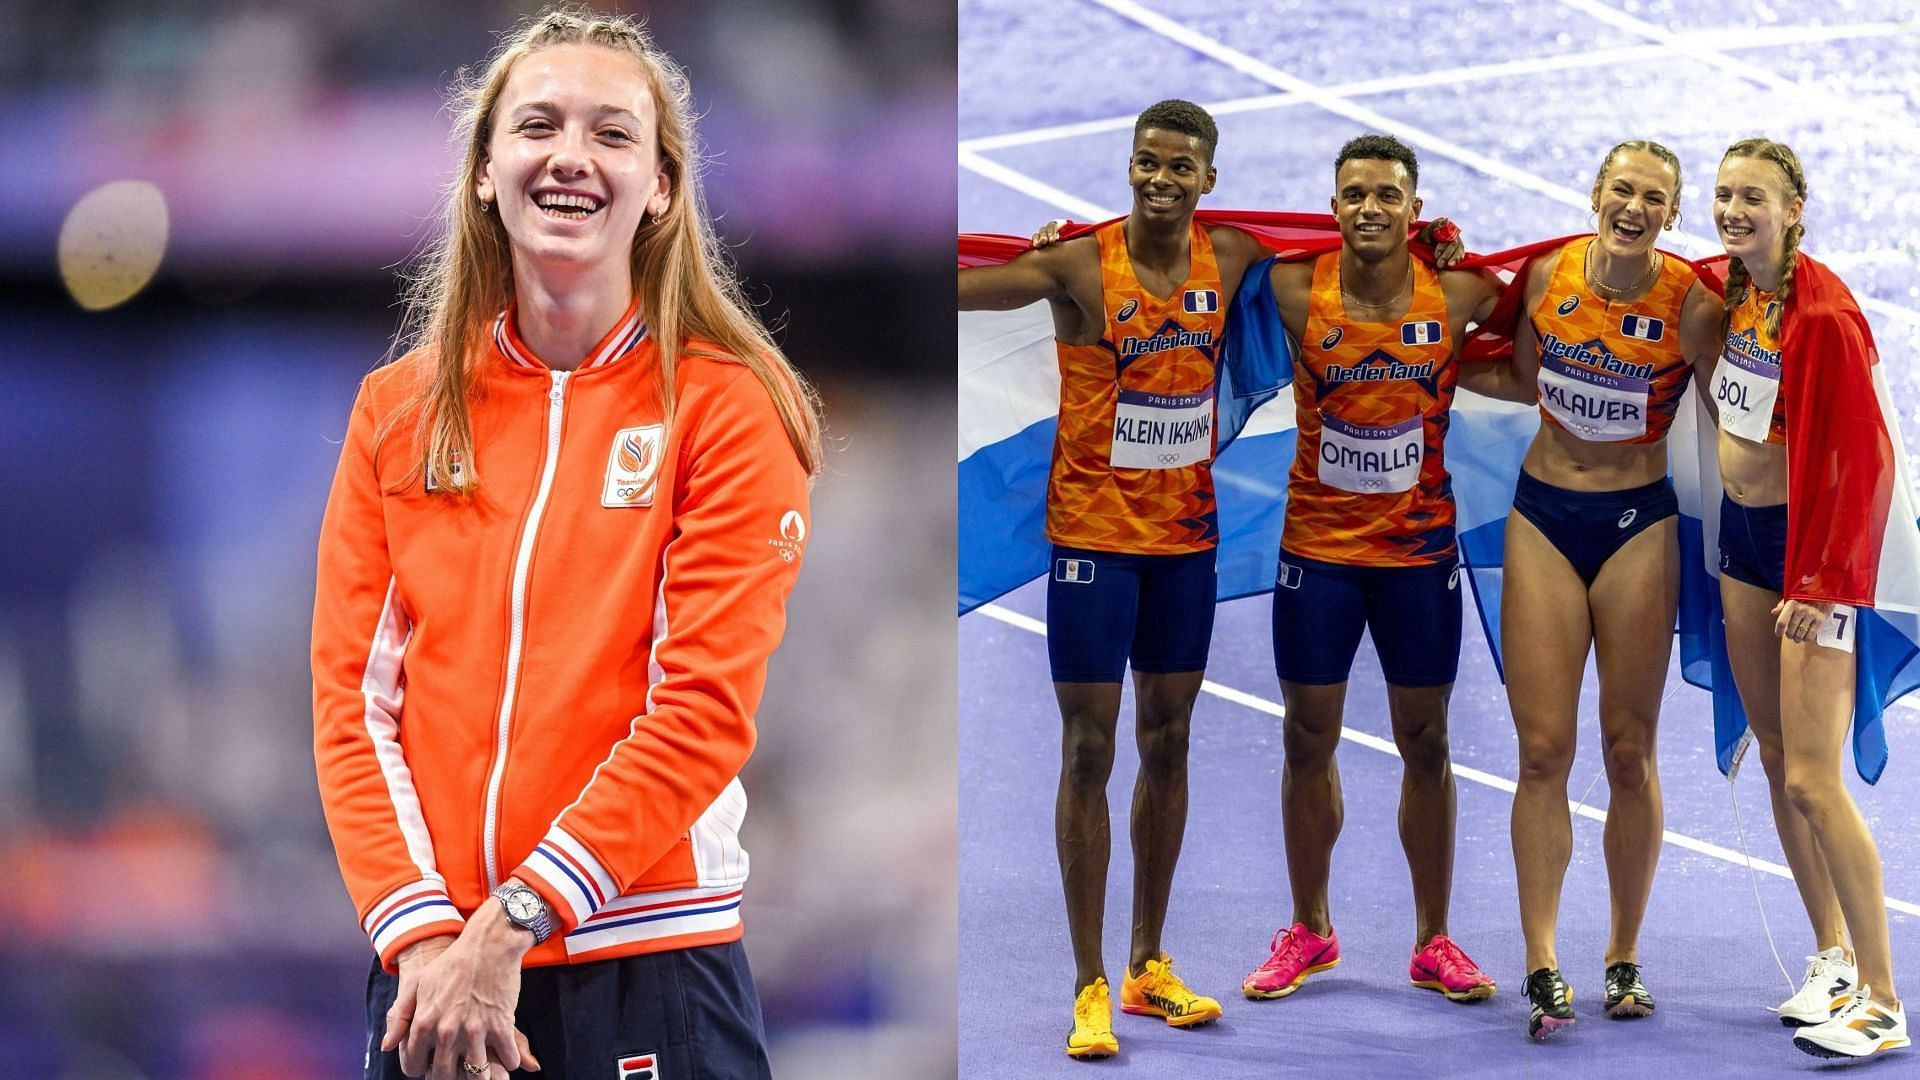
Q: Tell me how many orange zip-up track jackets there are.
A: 1